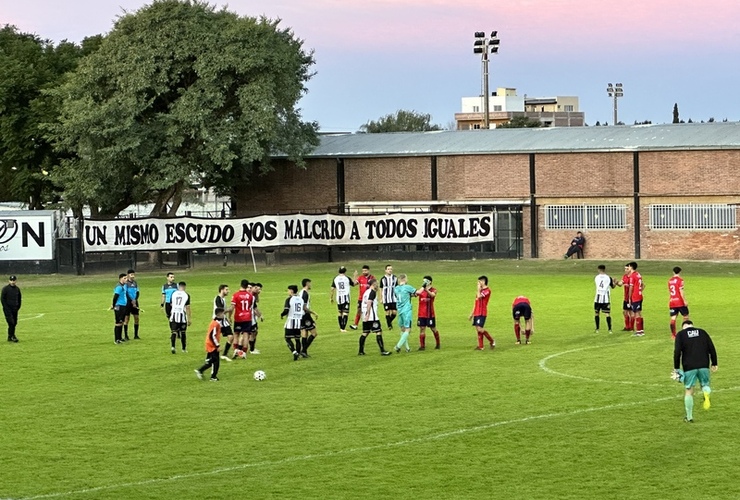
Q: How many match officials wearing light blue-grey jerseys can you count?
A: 3